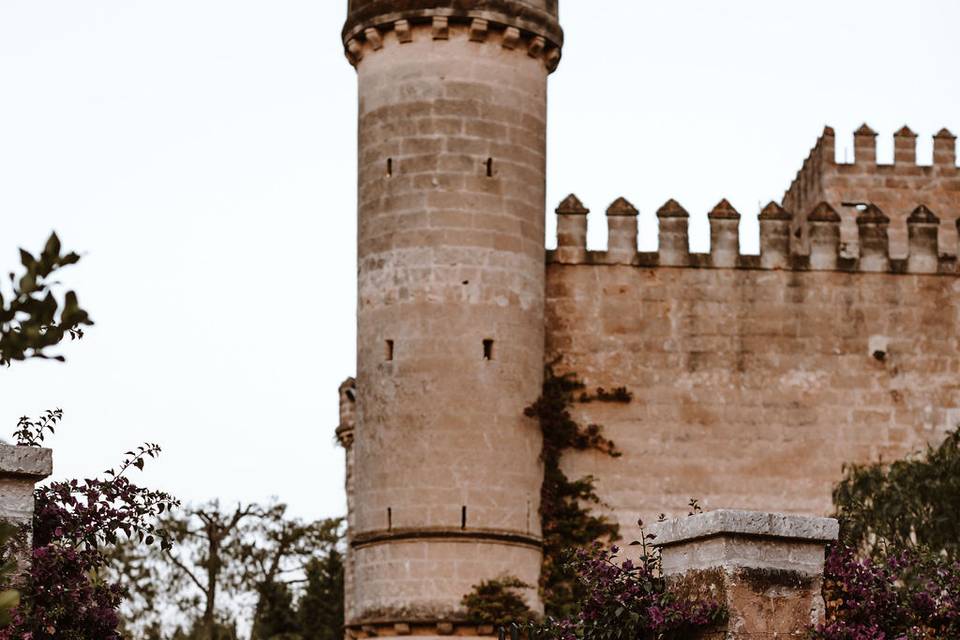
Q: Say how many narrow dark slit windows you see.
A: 6